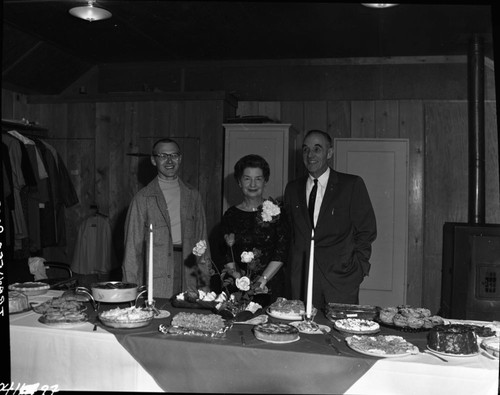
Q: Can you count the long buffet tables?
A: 1